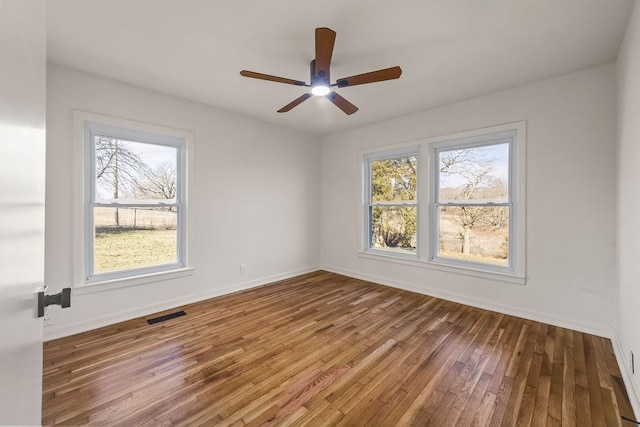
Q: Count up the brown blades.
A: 5